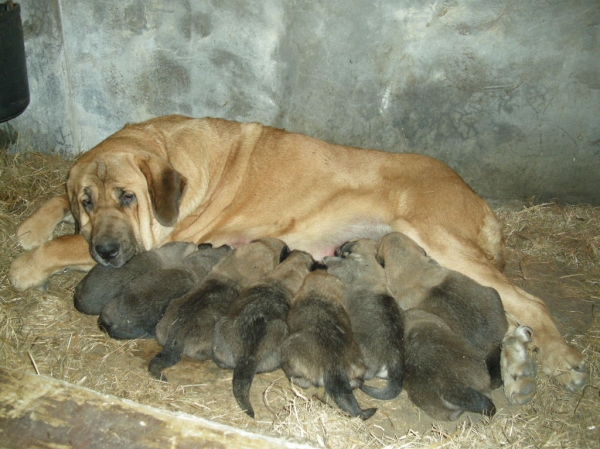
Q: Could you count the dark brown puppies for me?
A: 8